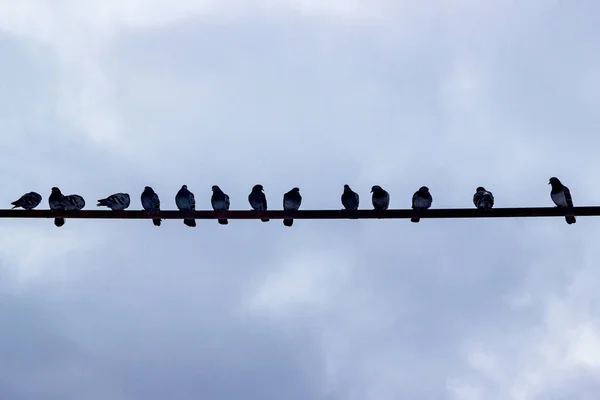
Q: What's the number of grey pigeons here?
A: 14